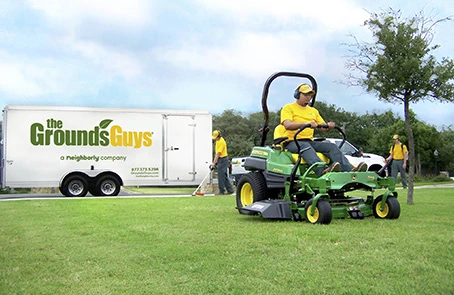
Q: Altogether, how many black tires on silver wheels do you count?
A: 2